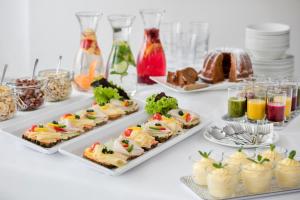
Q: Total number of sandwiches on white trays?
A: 12